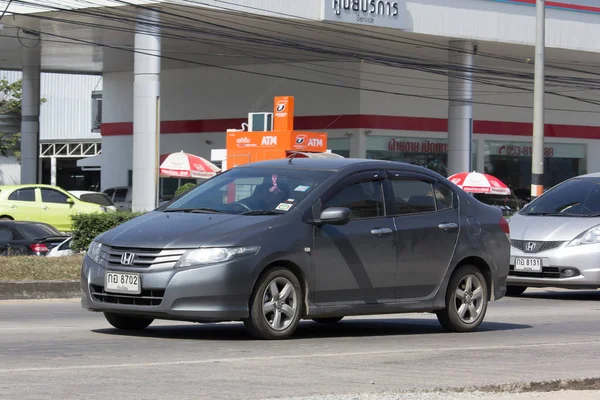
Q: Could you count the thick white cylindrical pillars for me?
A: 3